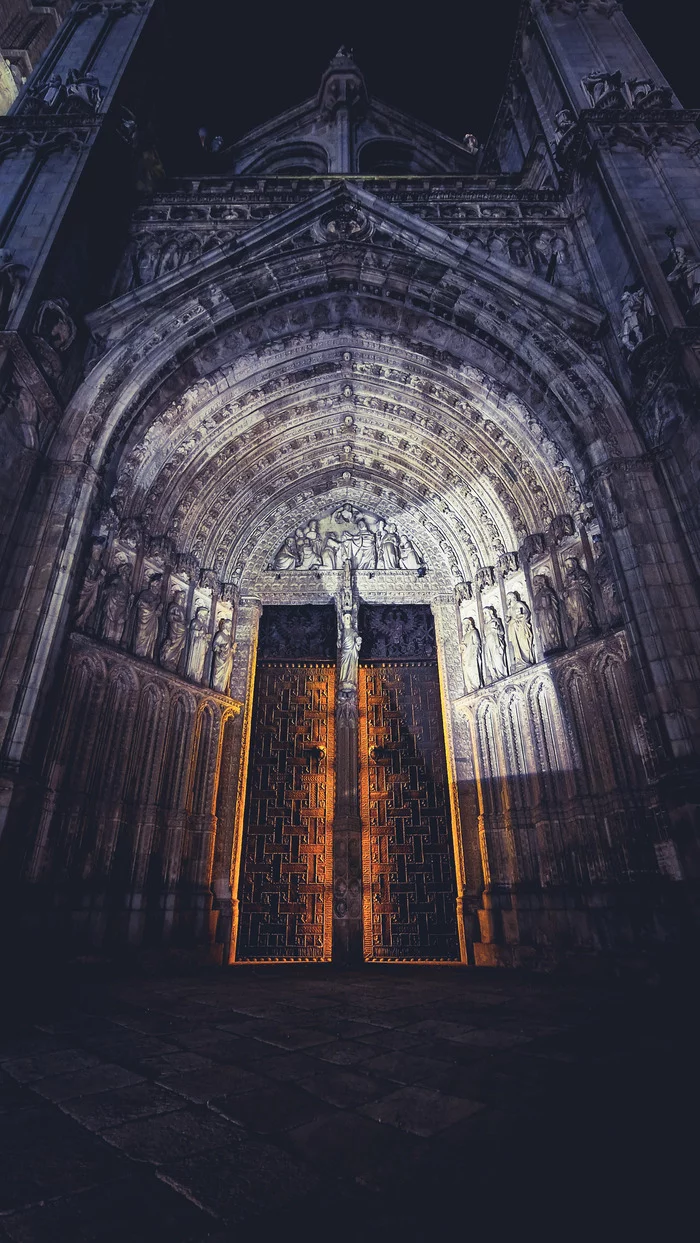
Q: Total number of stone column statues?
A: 13